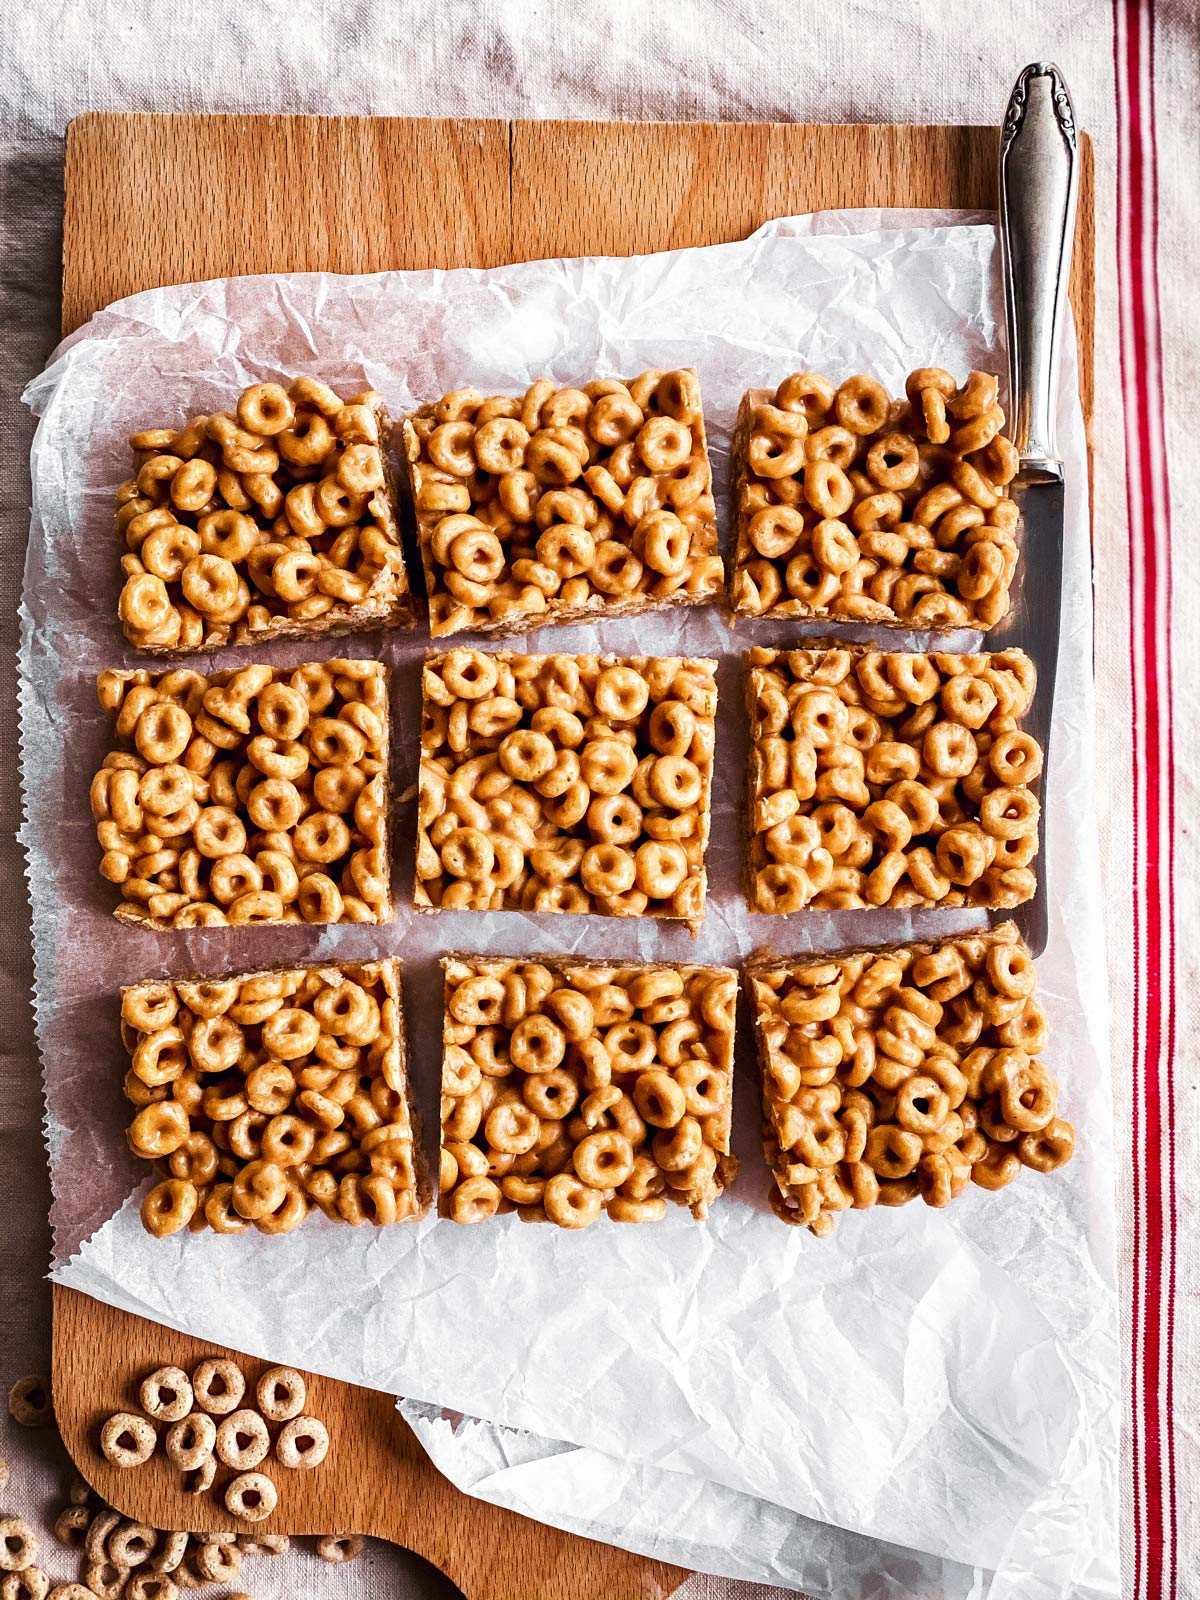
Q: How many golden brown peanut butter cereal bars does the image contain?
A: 9